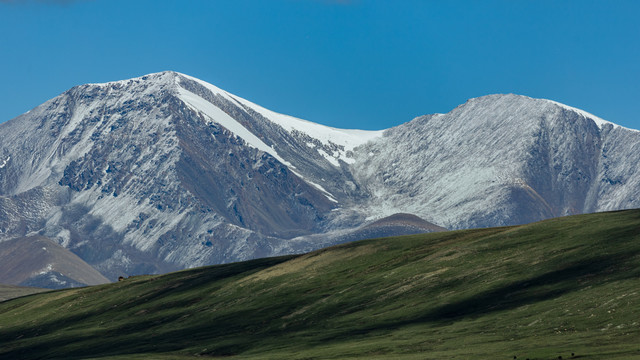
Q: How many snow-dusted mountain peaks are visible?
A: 2